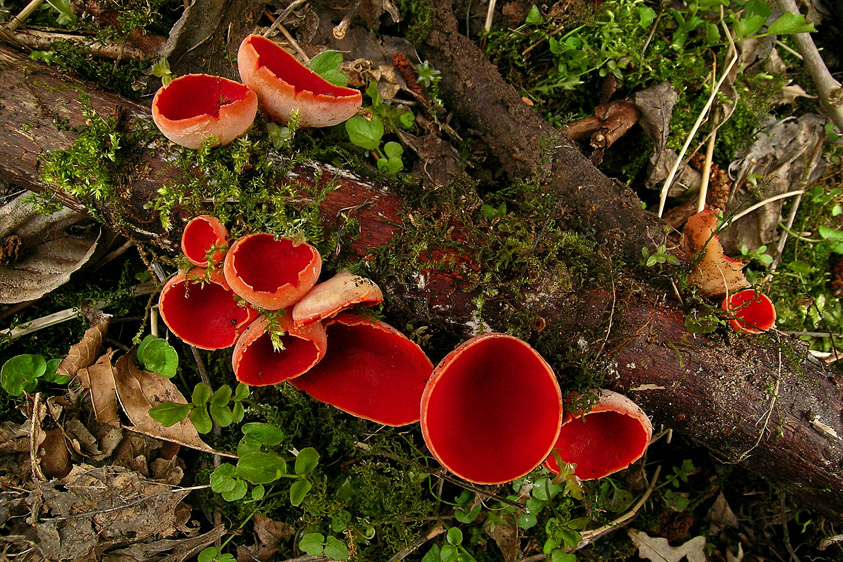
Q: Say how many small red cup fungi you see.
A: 12